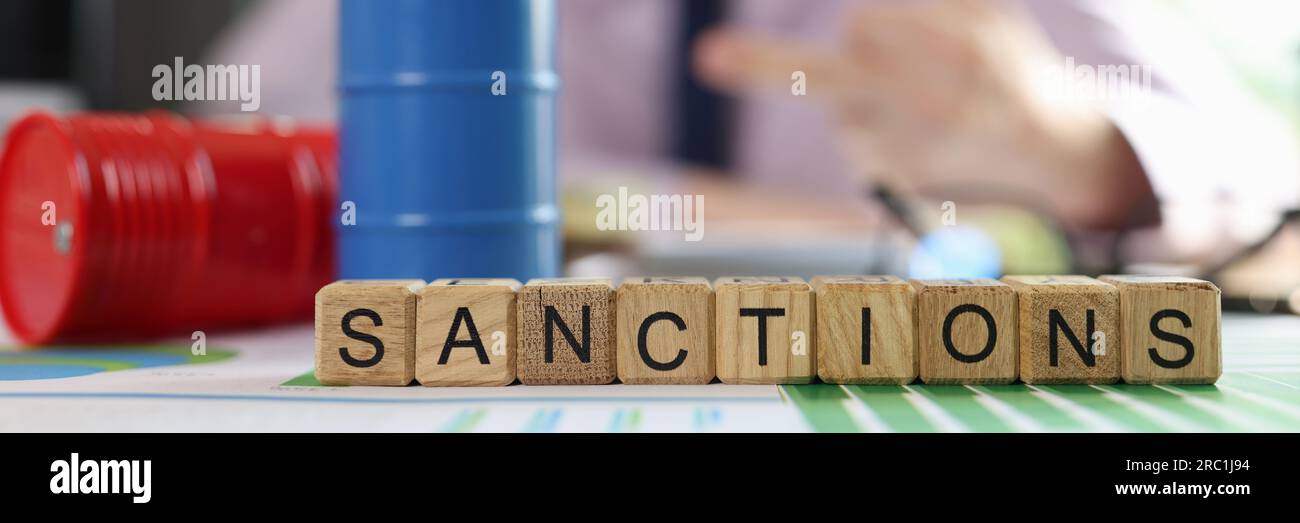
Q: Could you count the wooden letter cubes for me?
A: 9